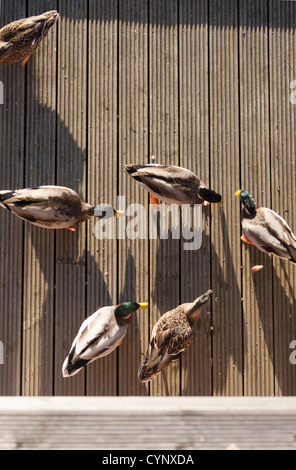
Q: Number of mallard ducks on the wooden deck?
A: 6